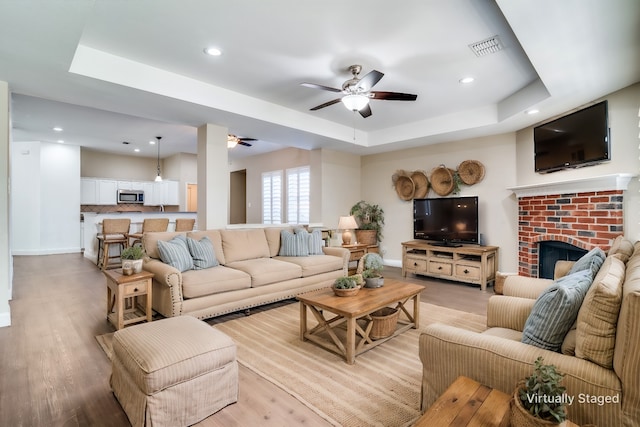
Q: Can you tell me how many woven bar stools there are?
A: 3